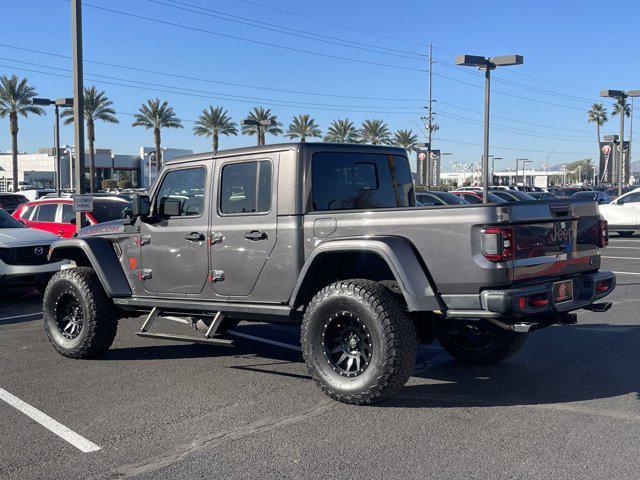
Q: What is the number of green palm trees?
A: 11